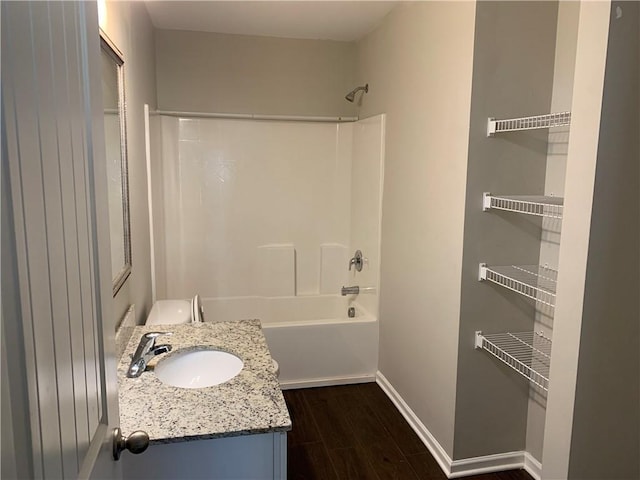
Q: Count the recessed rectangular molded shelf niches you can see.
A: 2